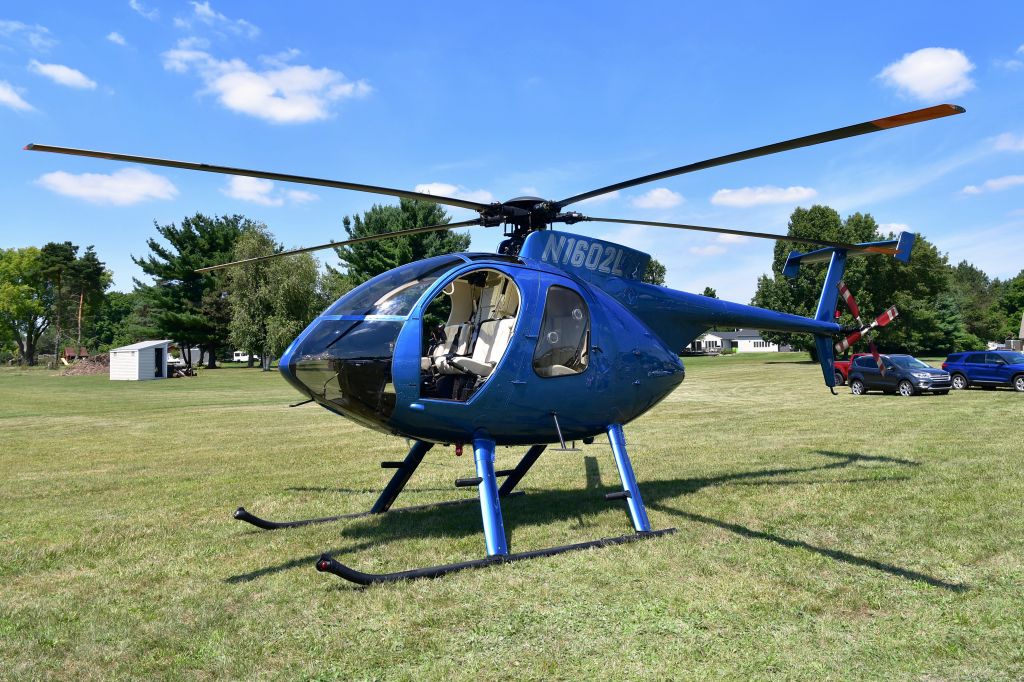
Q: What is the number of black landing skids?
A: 2